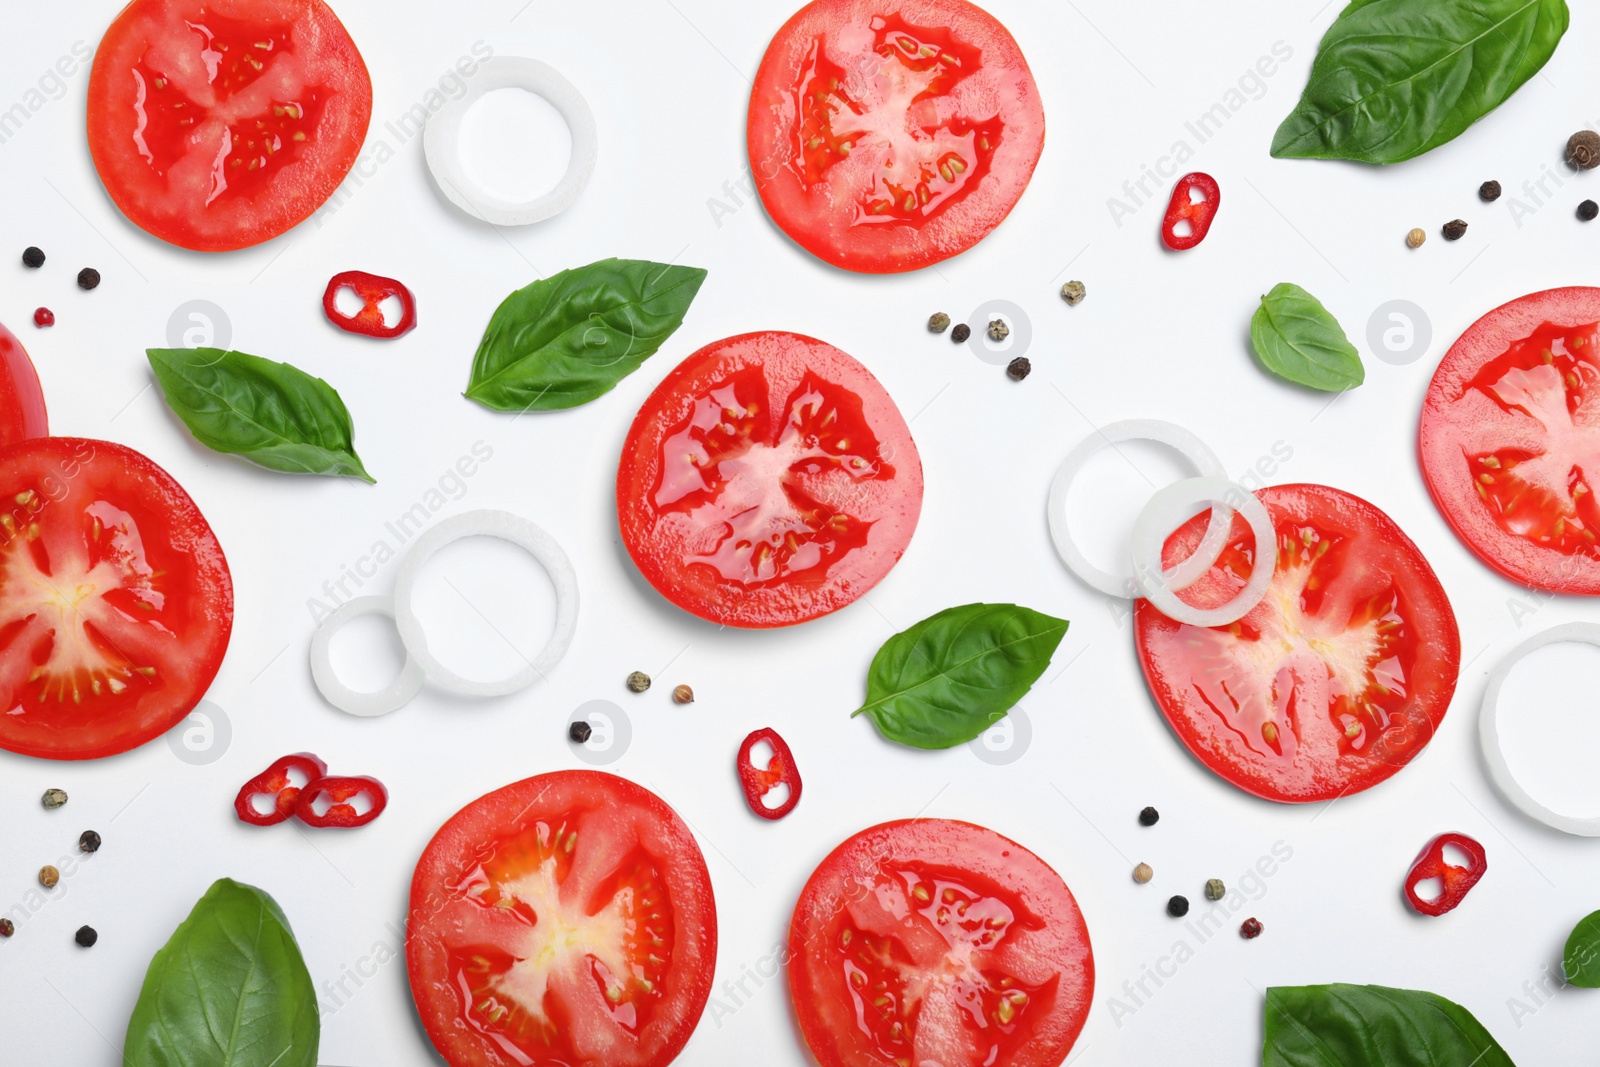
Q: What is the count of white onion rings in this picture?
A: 6